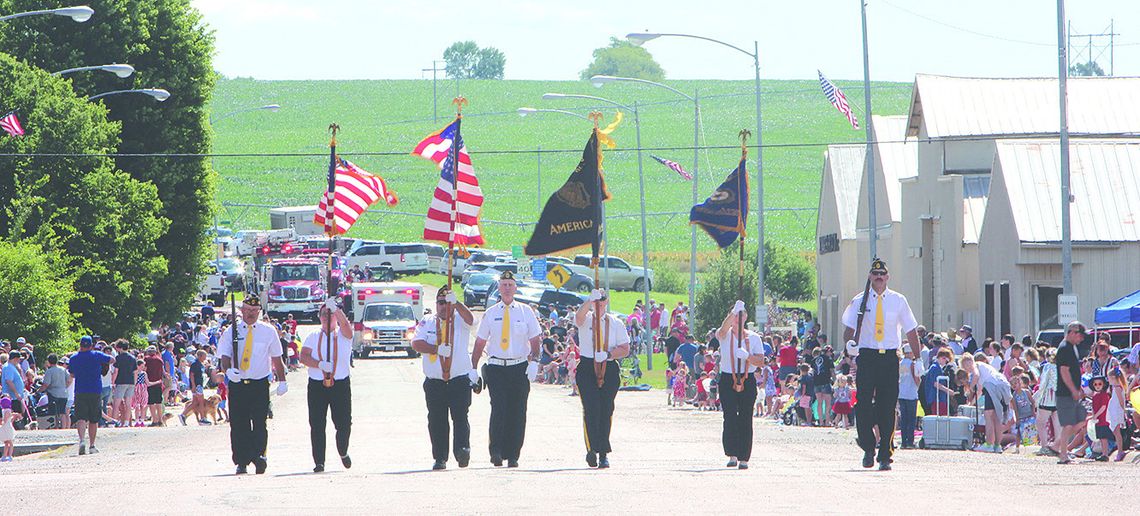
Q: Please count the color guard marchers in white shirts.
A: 7